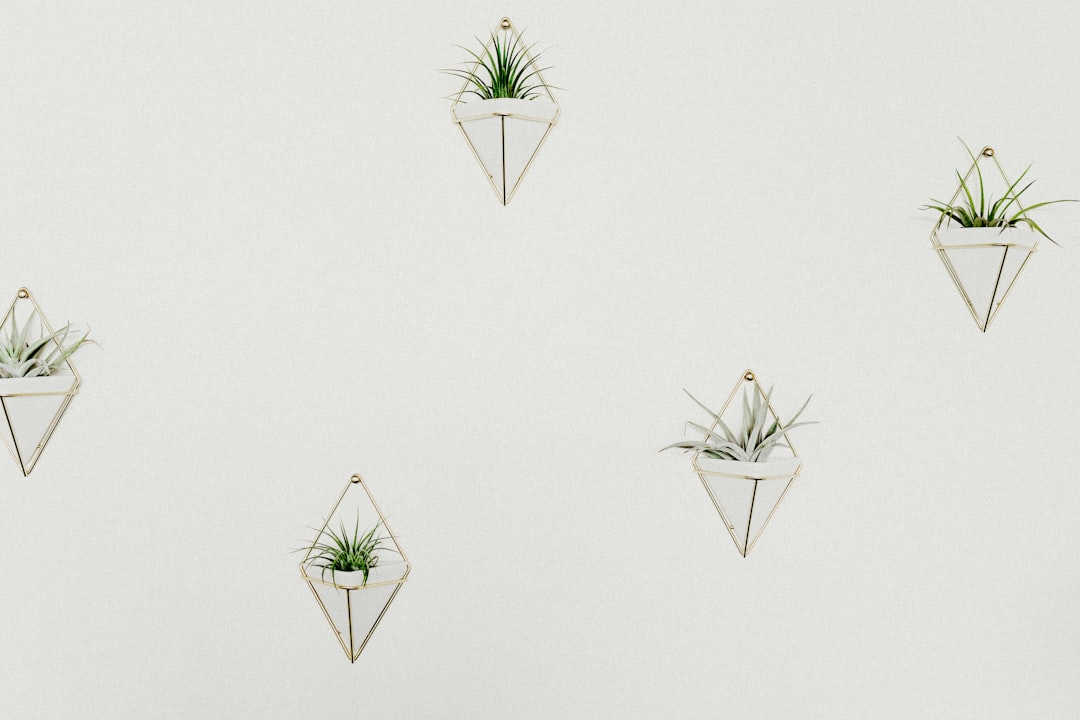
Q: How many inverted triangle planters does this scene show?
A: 5